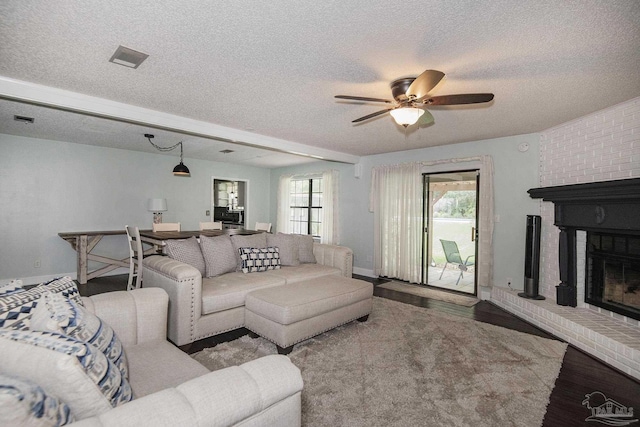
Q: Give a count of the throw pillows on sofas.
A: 11